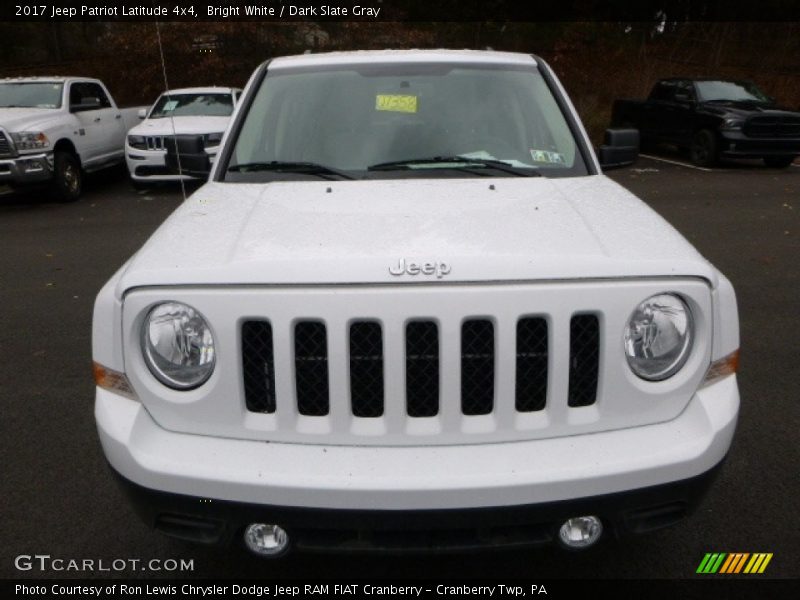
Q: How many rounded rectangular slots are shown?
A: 7